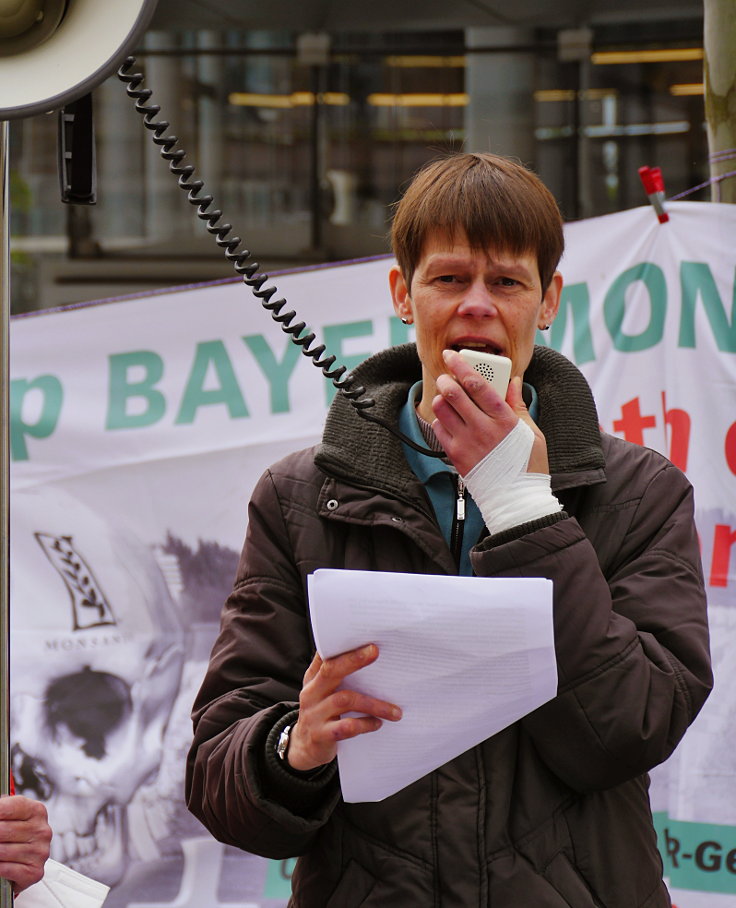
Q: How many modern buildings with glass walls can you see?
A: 1